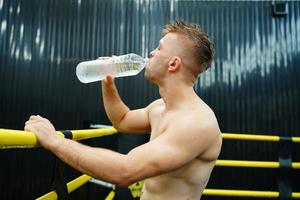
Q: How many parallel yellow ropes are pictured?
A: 3